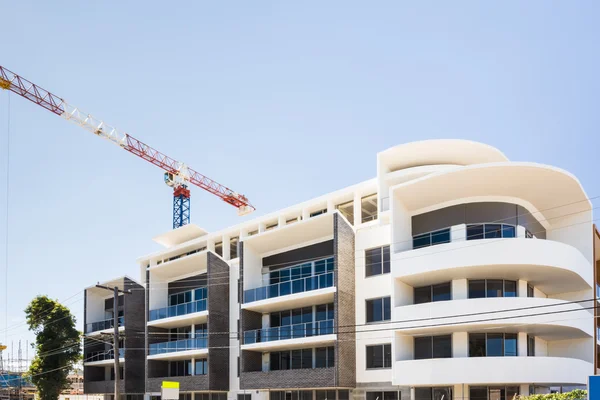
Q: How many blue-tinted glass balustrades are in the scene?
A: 6